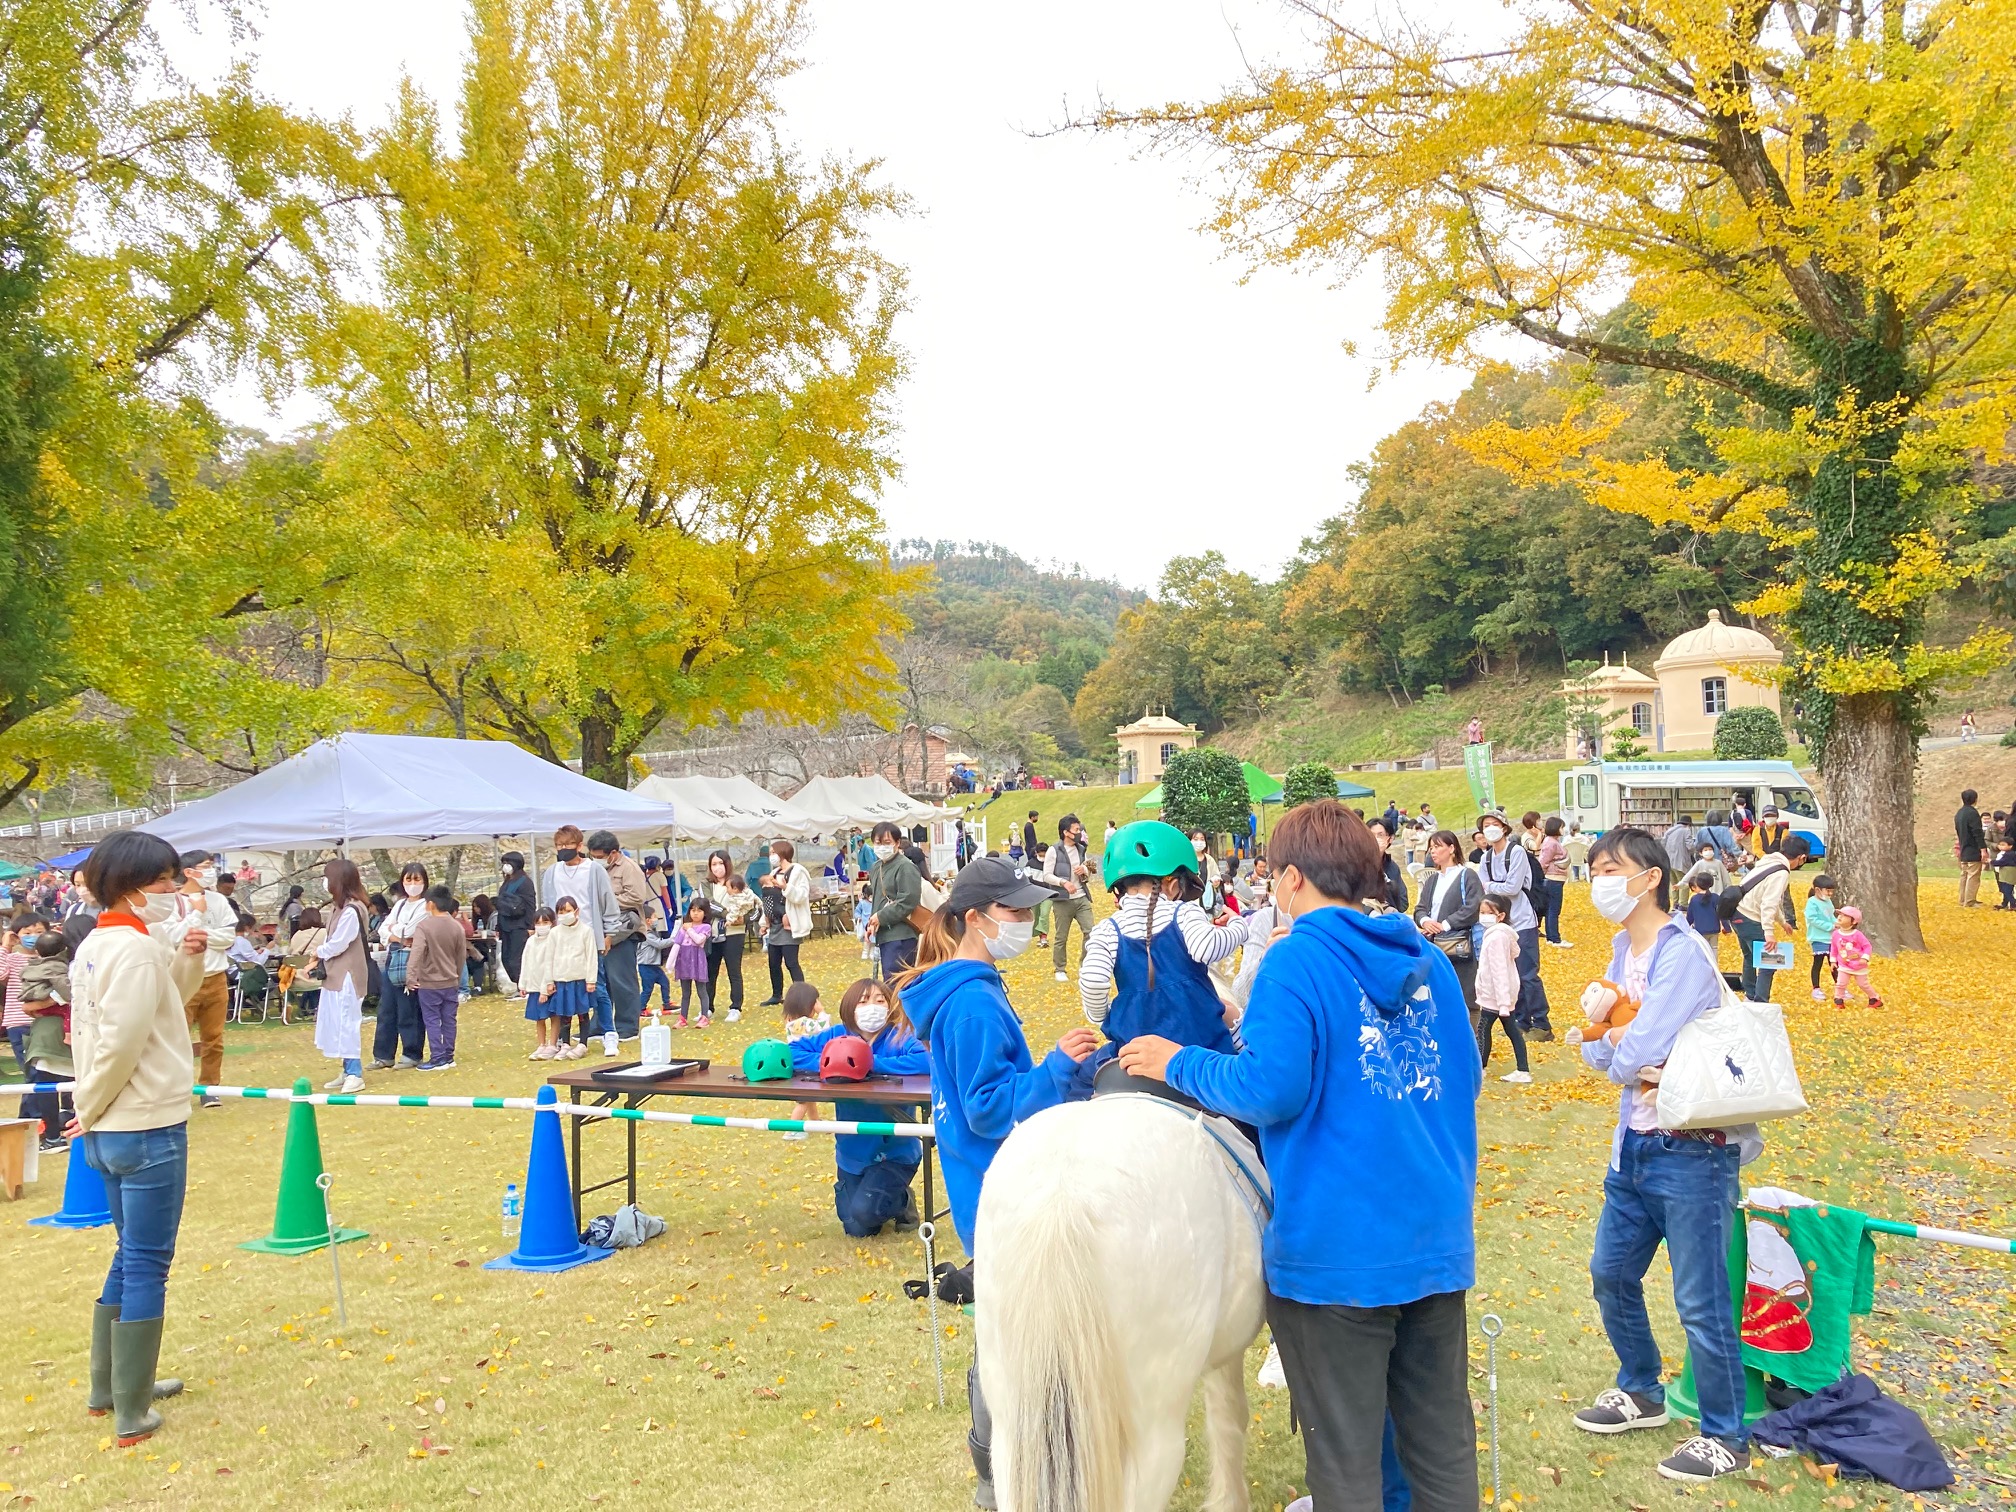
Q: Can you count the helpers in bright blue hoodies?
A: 3